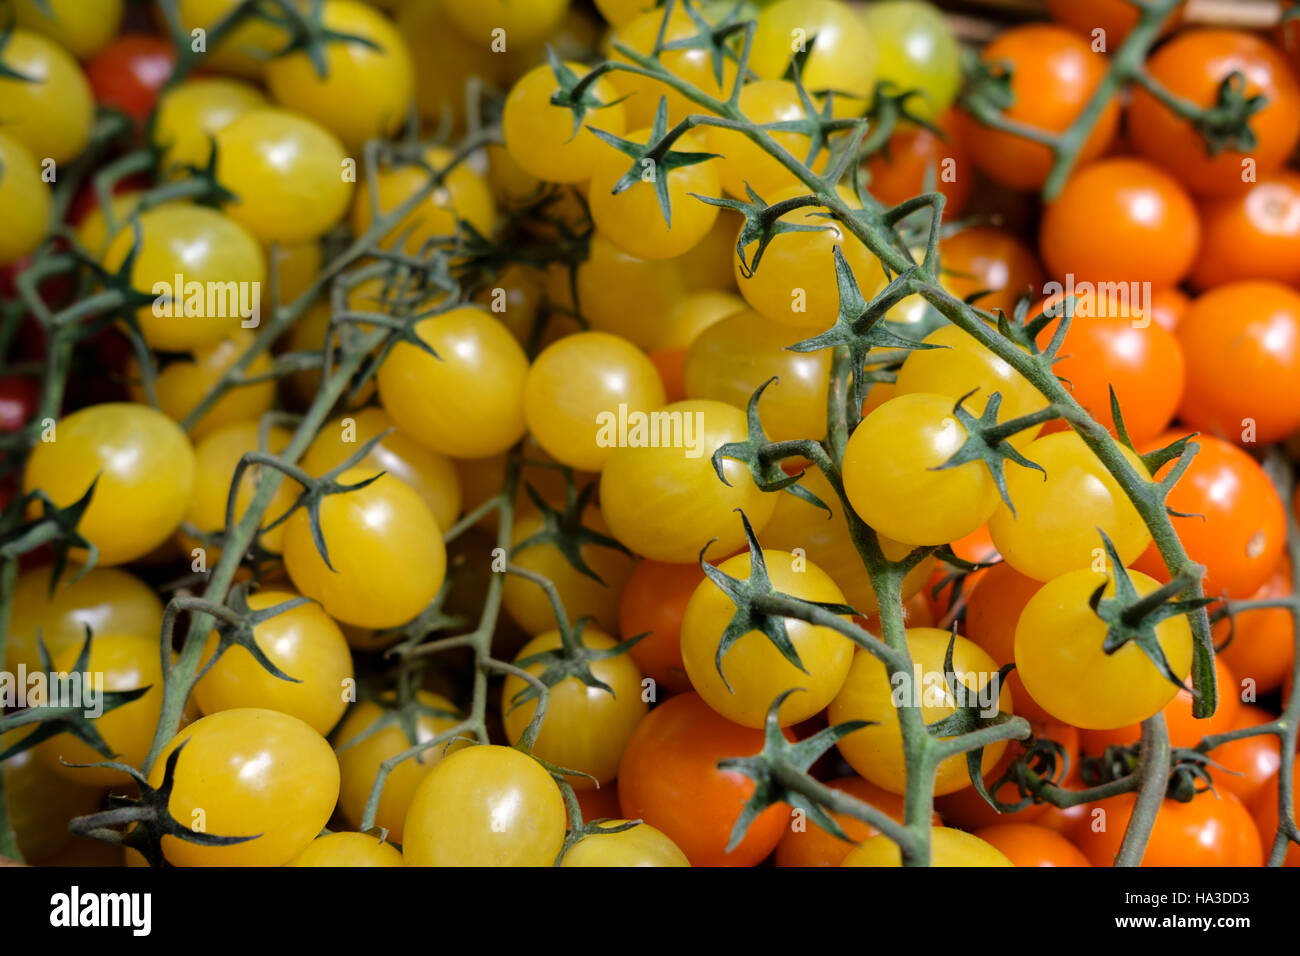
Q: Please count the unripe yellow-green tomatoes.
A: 1